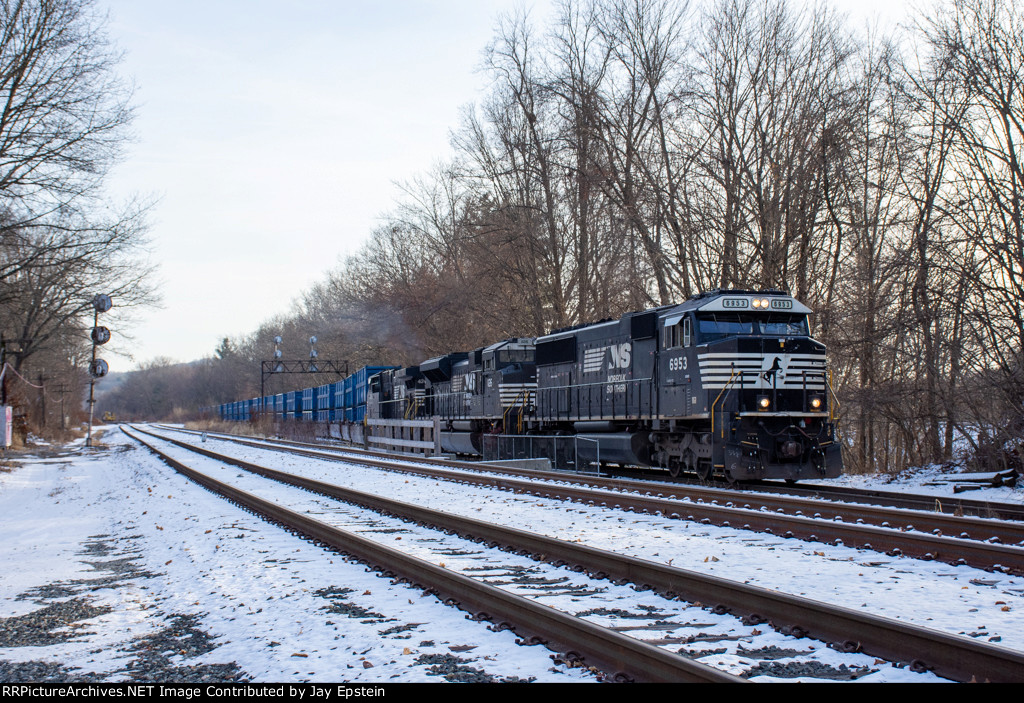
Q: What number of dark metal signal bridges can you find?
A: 1